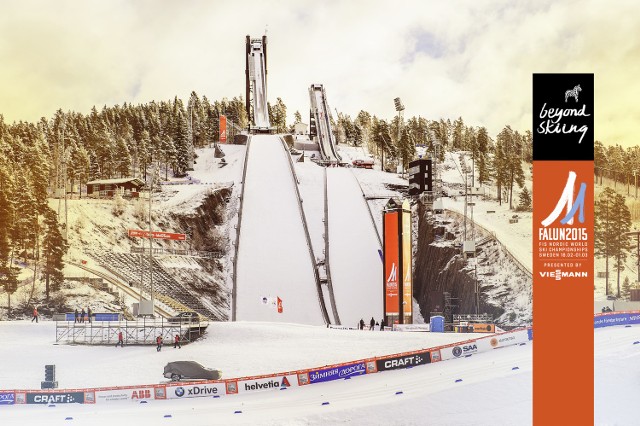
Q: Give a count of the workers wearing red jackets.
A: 4